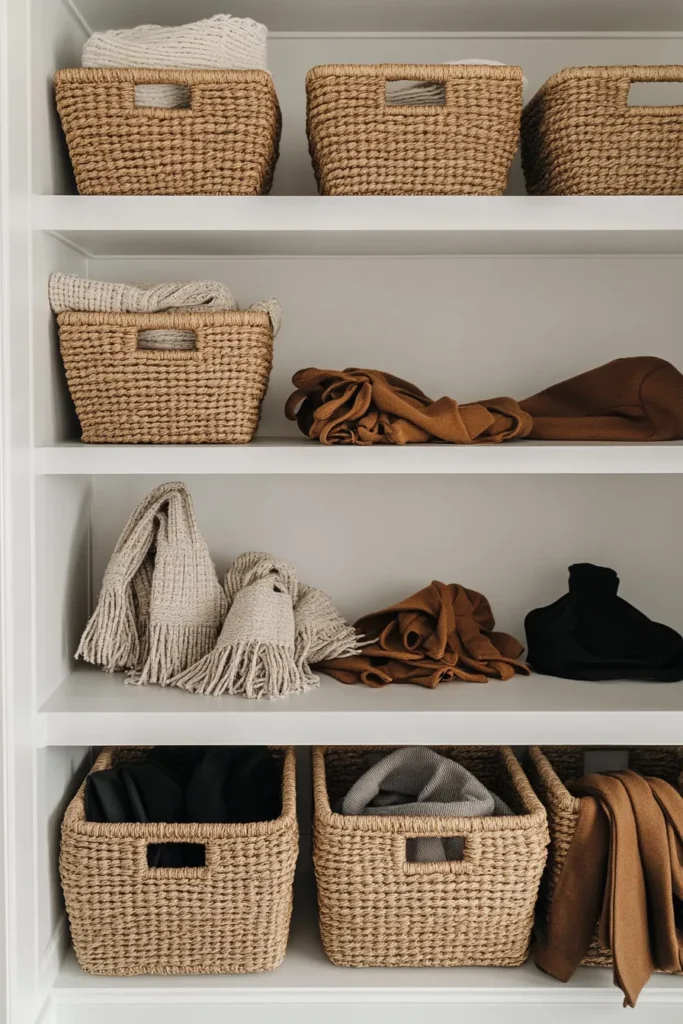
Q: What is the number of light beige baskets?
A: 7